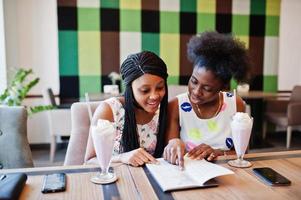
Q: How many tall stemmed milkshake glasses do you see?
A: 2